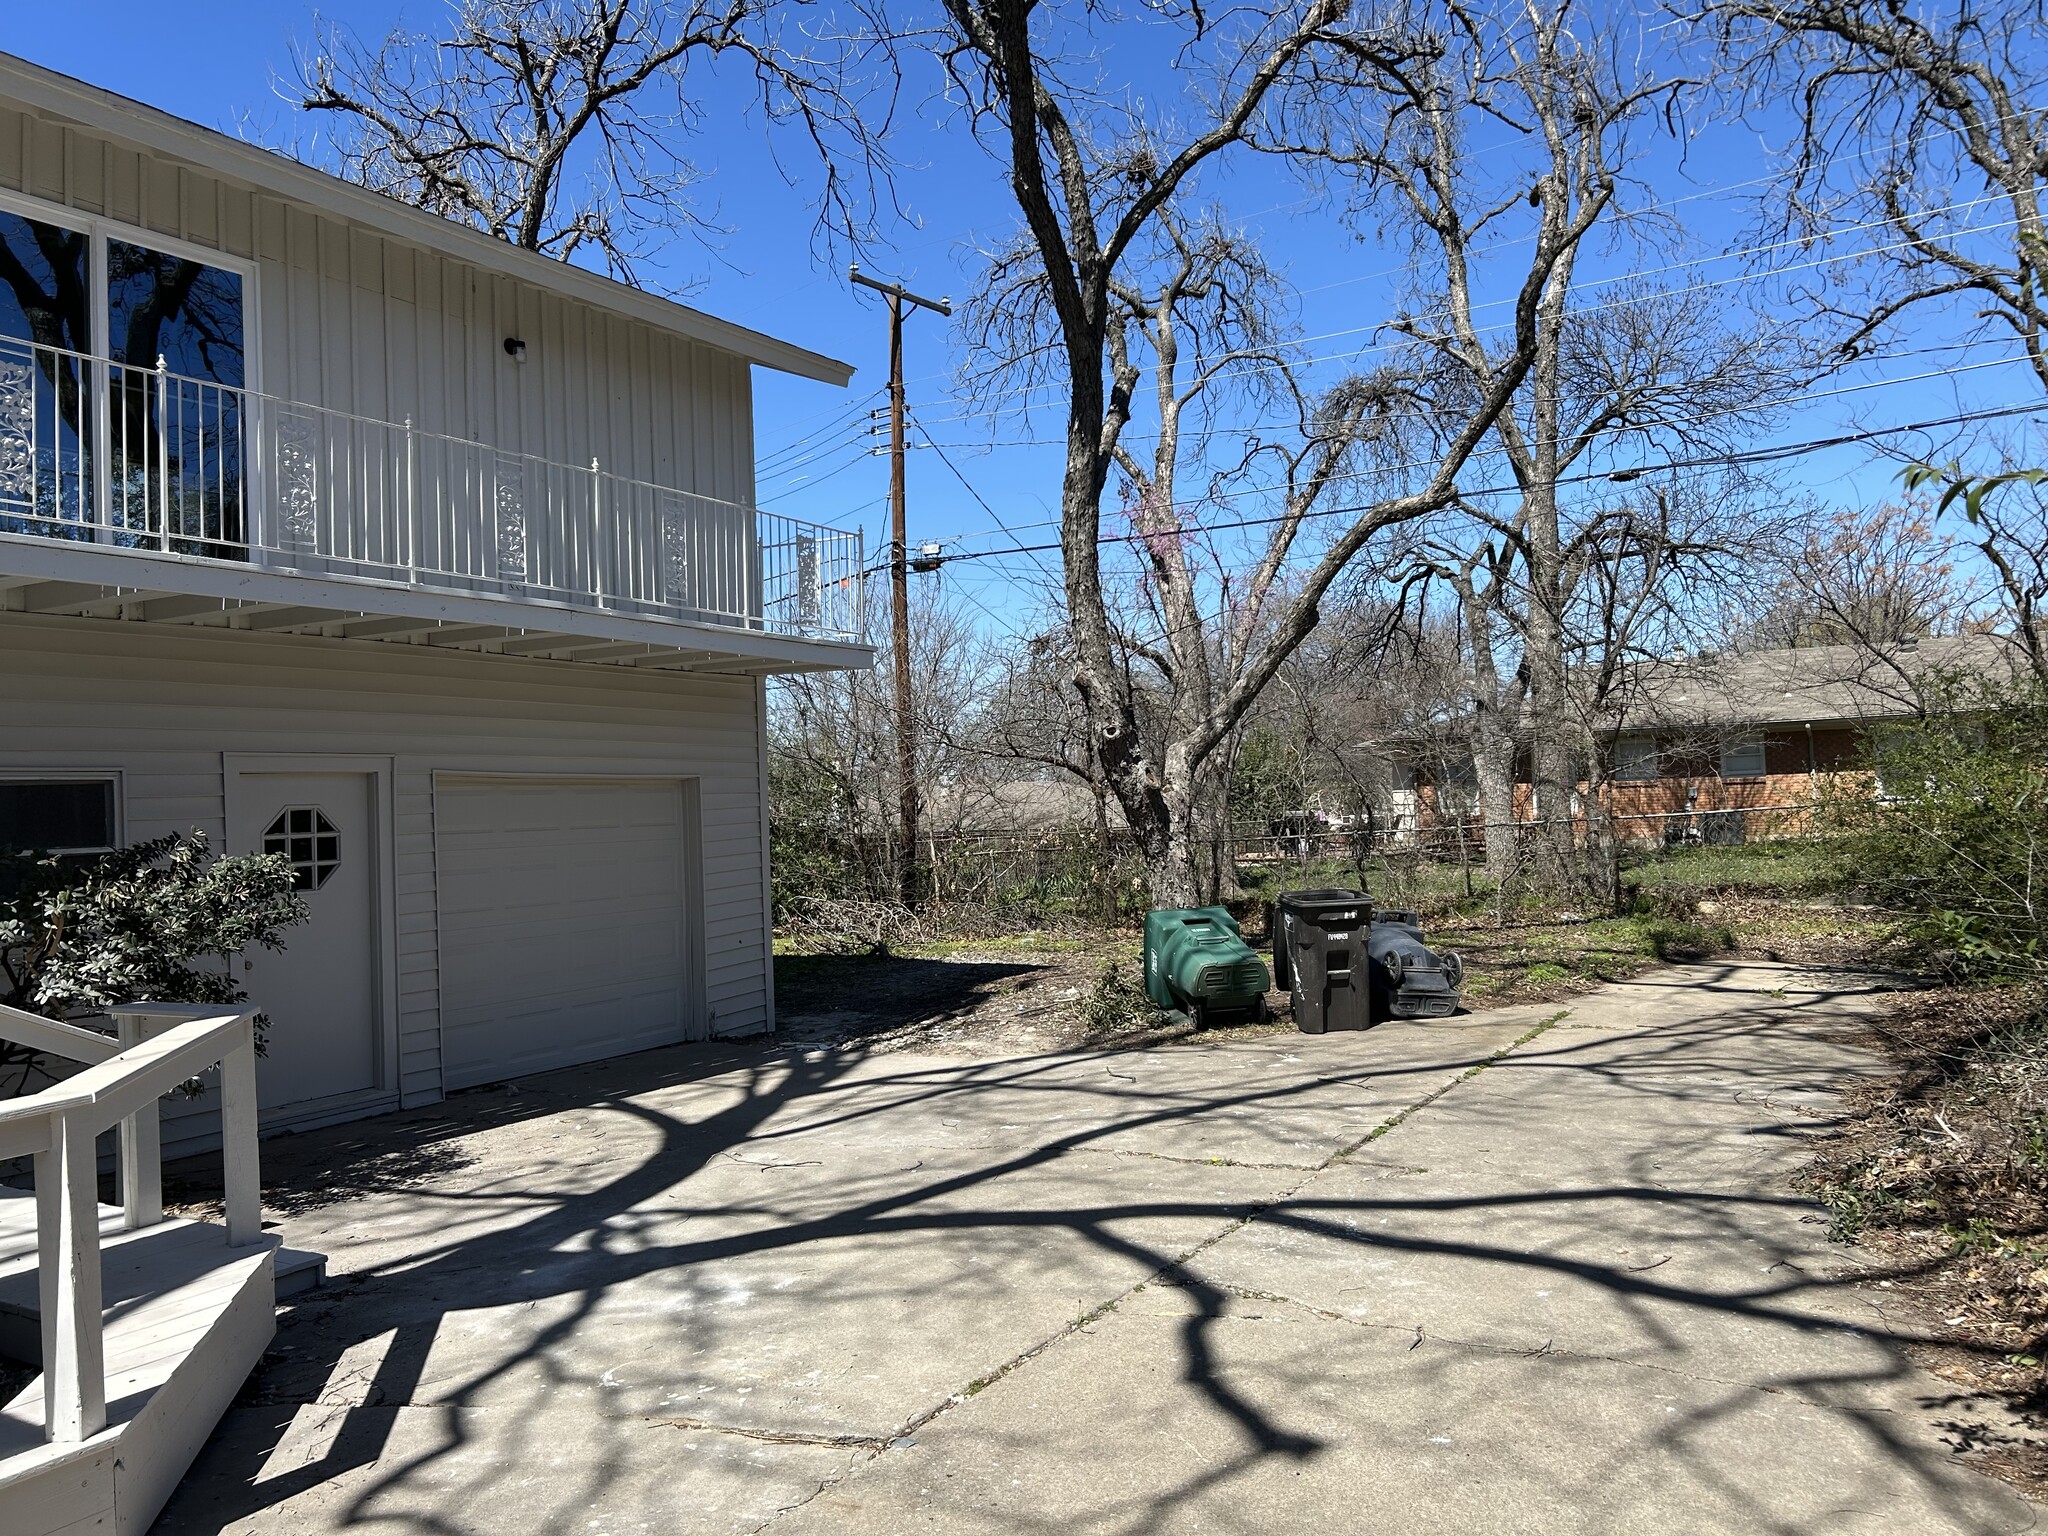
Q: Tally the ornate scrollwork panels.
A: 5